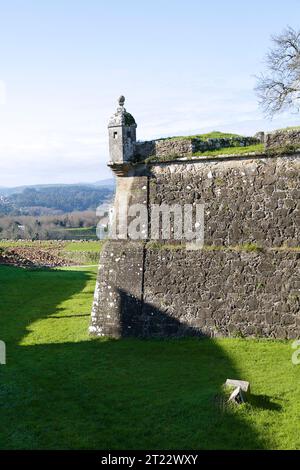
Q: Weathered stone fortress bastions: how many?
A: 1